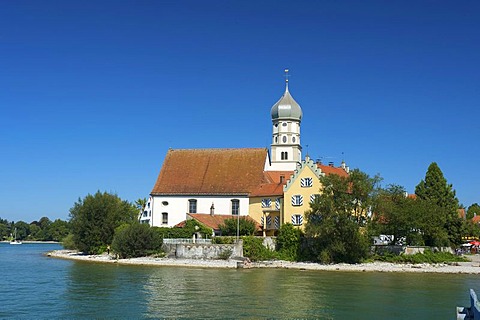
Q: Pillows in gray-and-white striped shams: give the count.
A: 0